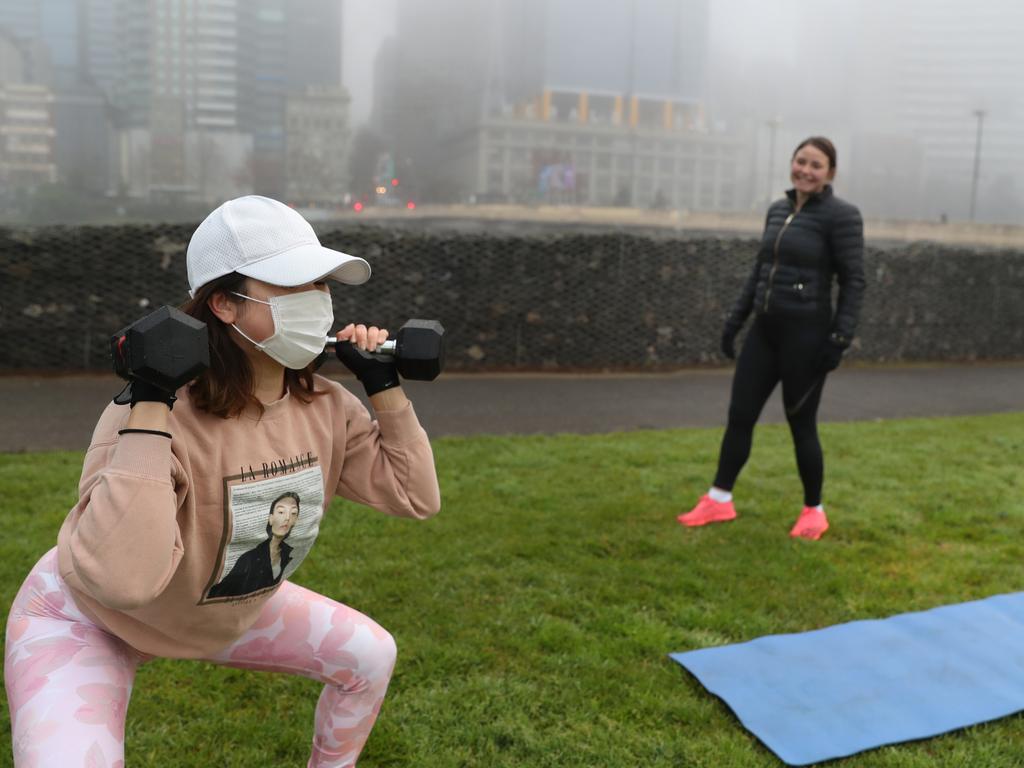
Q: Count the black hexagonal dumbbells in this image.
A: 2